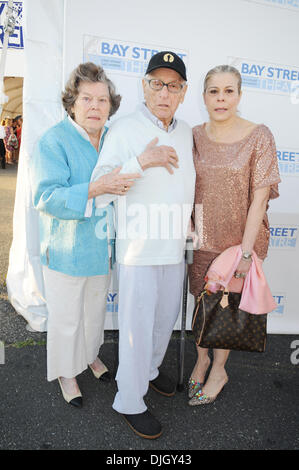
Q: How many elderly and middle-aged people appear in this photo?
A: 3